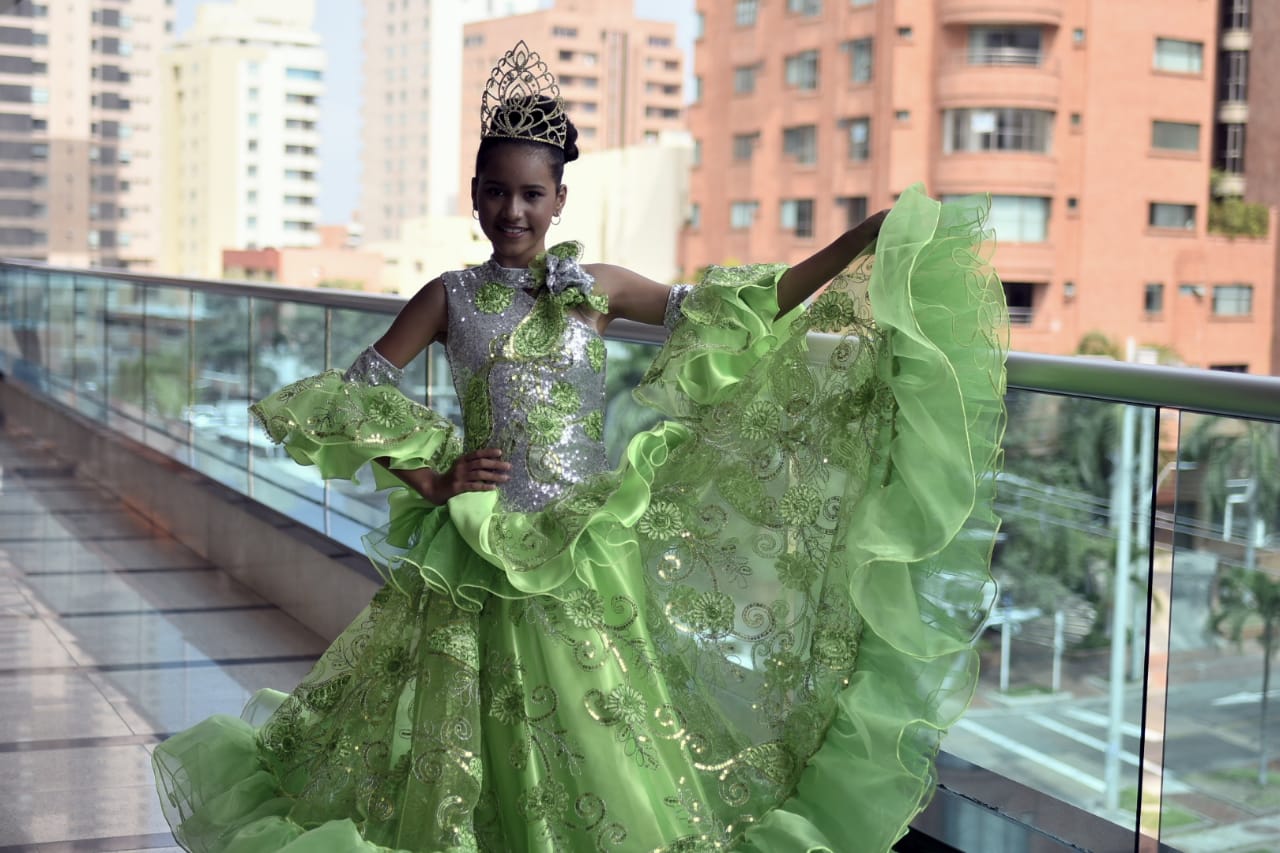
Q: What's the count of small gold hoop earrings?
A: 2